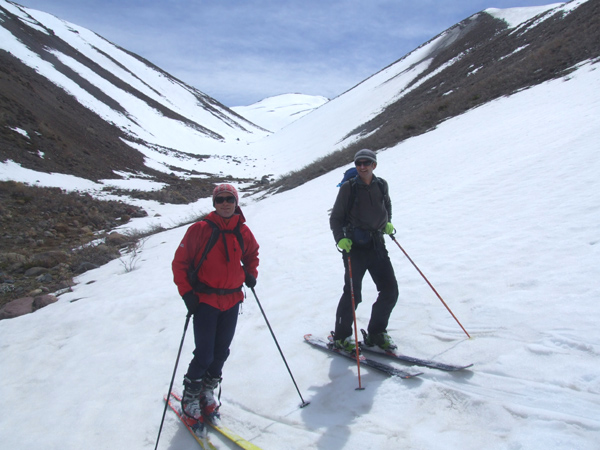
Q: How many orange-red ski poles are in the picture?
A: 2